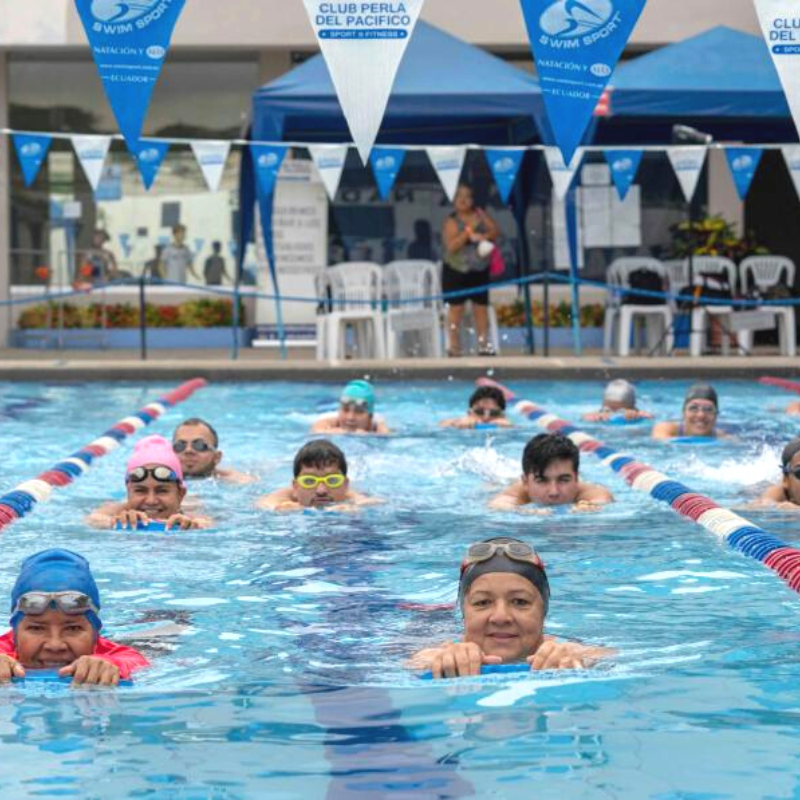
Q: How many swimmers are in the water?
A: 11